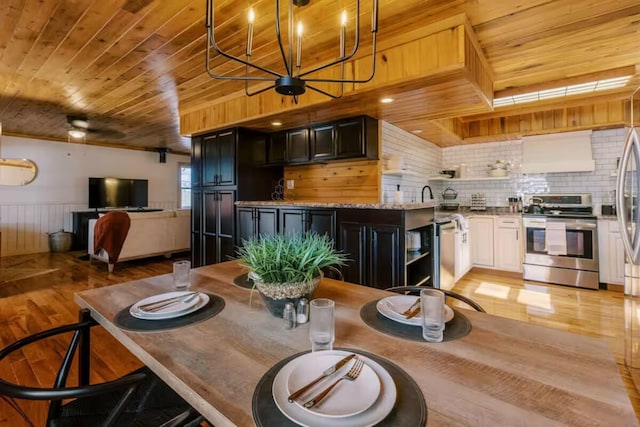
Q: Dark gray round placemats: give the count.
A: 4